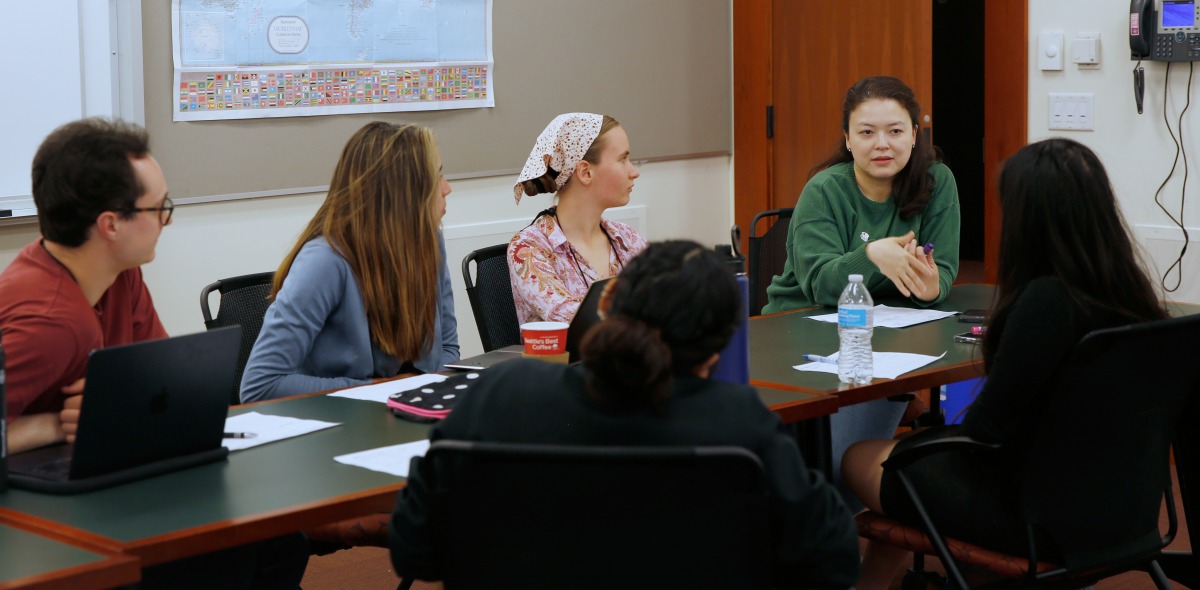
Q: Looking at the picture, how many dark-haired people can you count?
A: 4